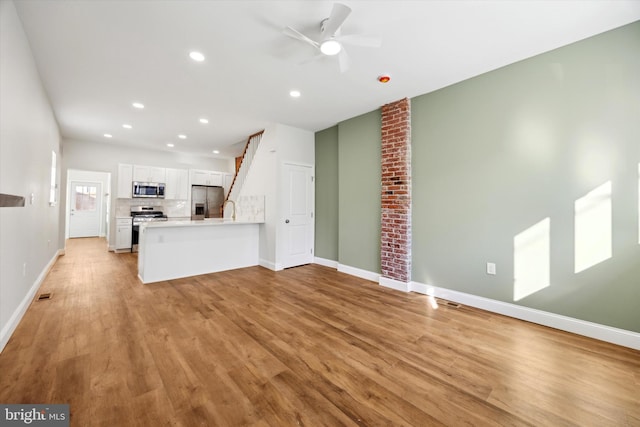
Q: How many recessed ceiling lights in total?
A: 9